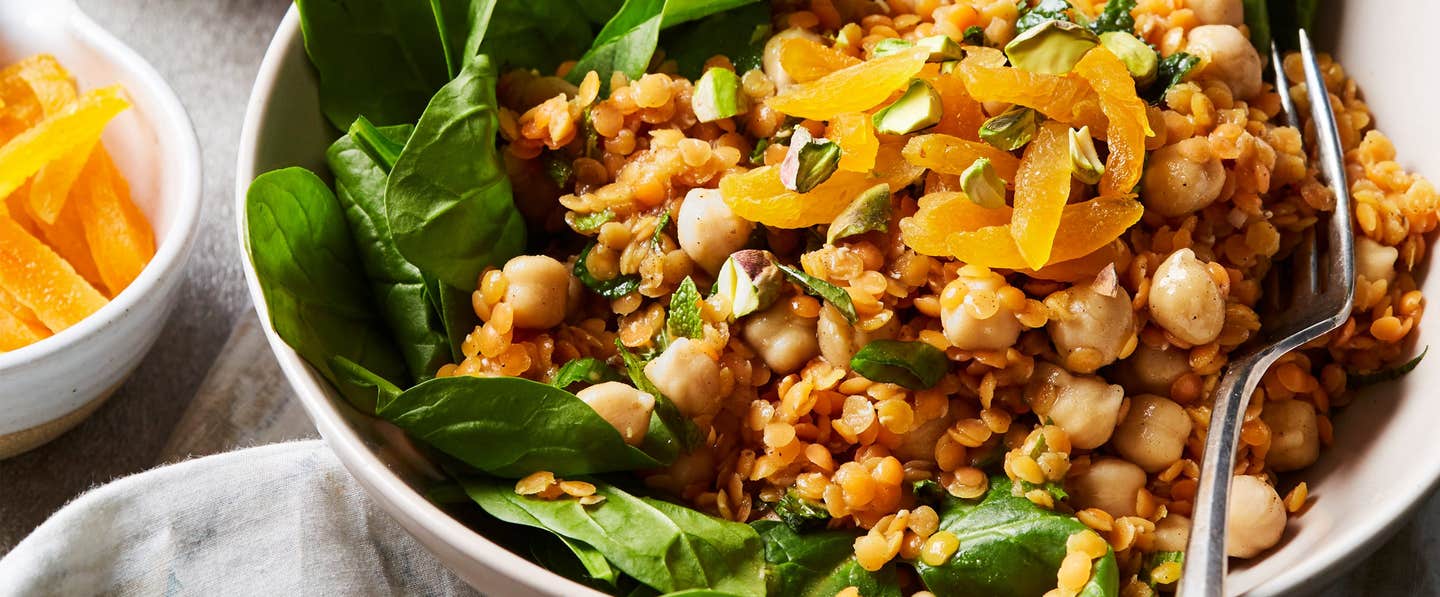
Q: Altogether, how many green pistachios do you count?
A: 12